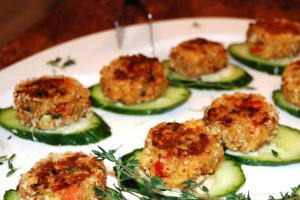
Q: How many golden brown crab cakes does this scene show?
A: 8